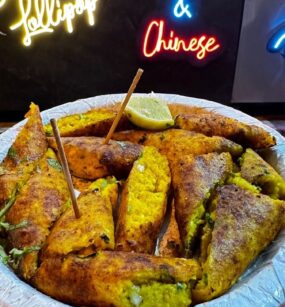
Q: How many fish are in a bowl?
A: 0